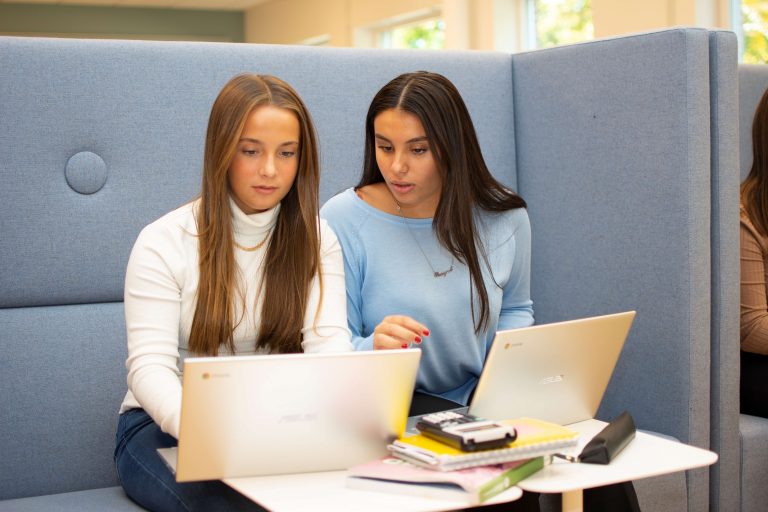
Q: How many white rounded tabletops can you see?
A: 2